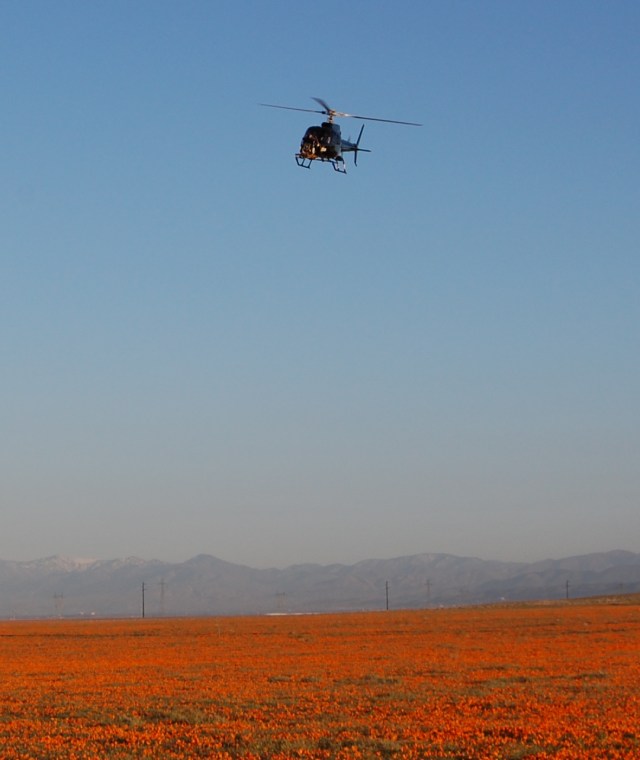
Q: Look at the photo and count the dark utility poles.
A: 3